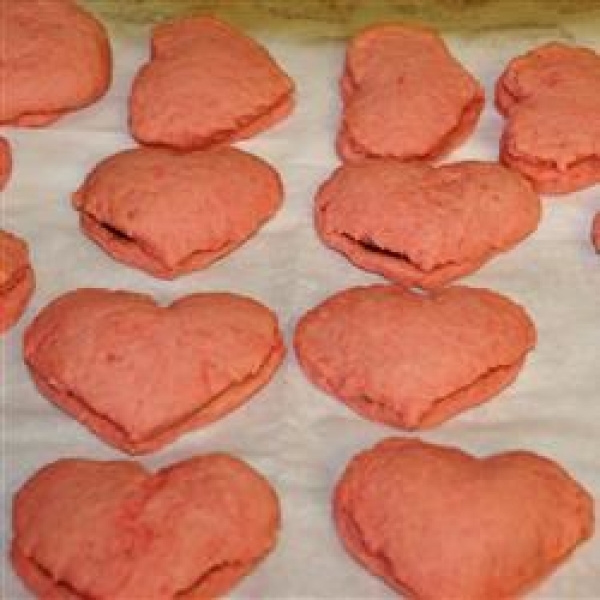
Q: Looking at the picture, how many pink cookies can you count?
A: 13